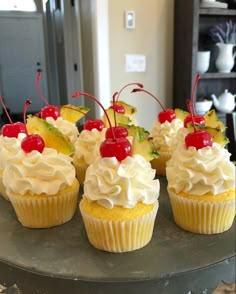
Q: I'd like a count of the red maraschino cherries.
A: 10